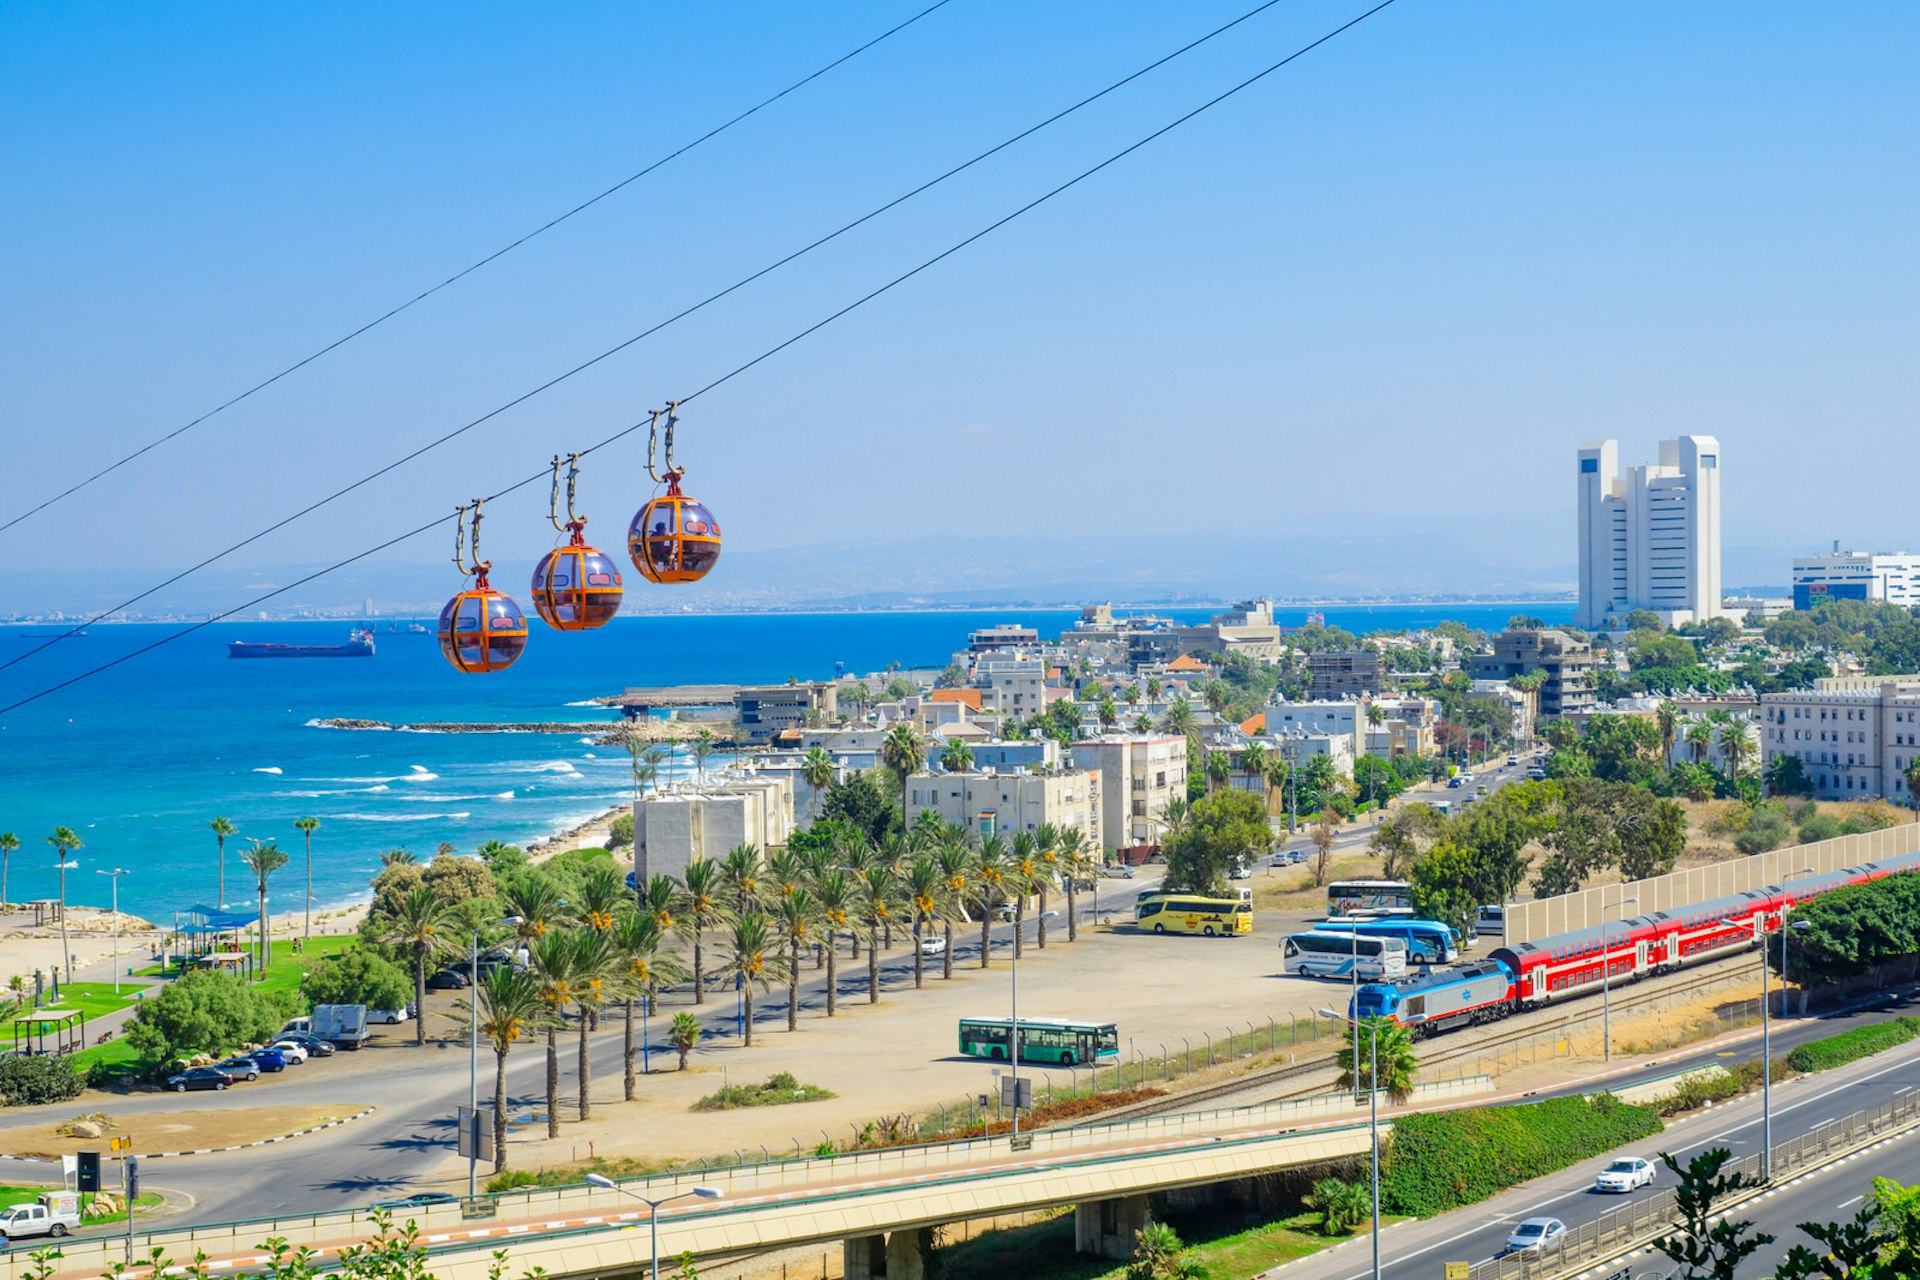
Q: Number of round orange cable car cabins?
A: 3